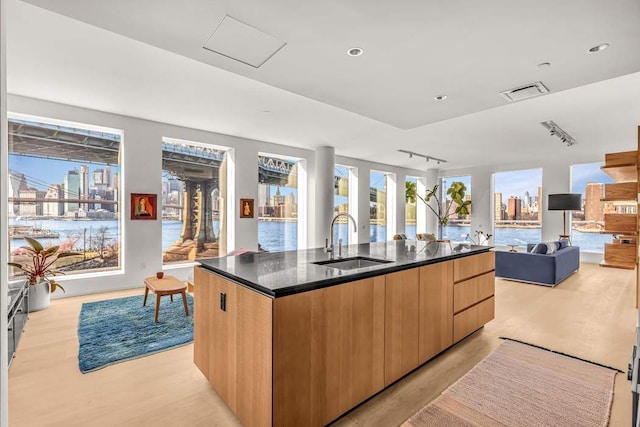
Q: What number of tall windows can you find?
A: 9